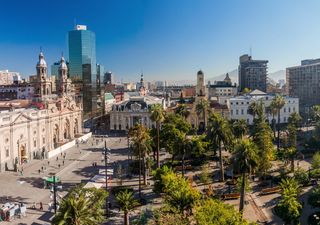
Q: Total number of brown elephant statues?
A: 0